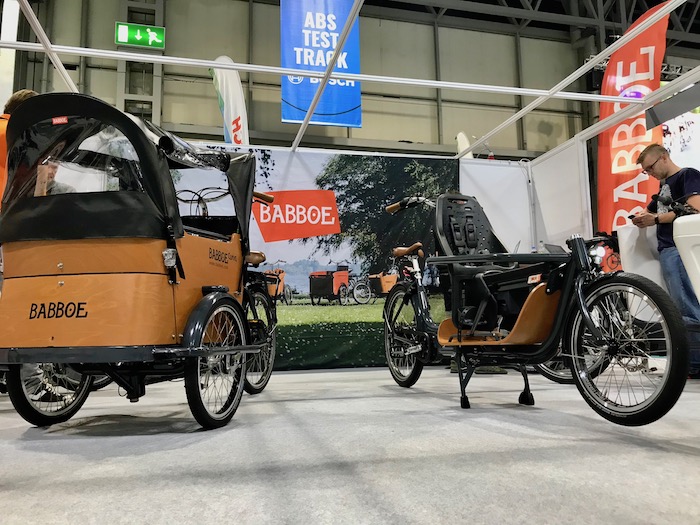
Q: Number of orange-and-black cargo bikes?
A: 2